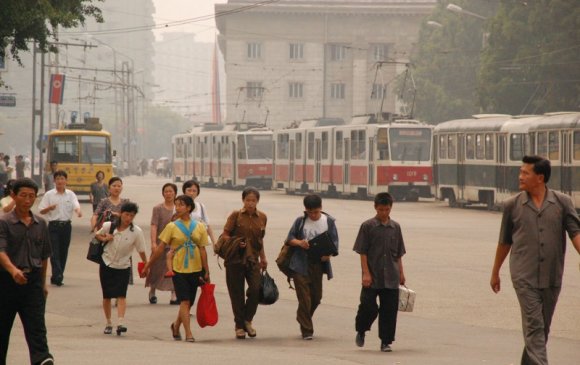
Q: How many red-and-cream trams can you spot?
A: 2